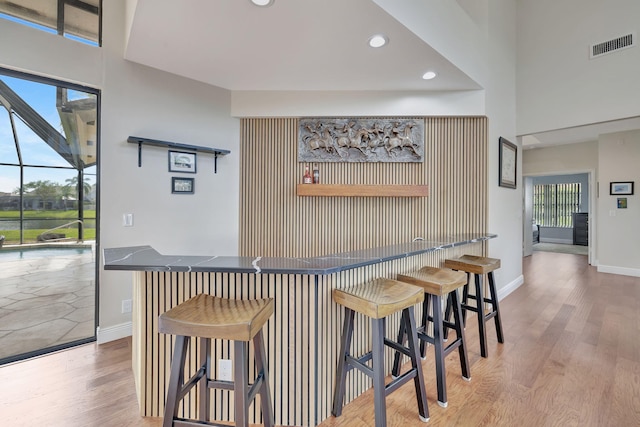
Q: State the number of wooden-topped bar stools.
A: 4